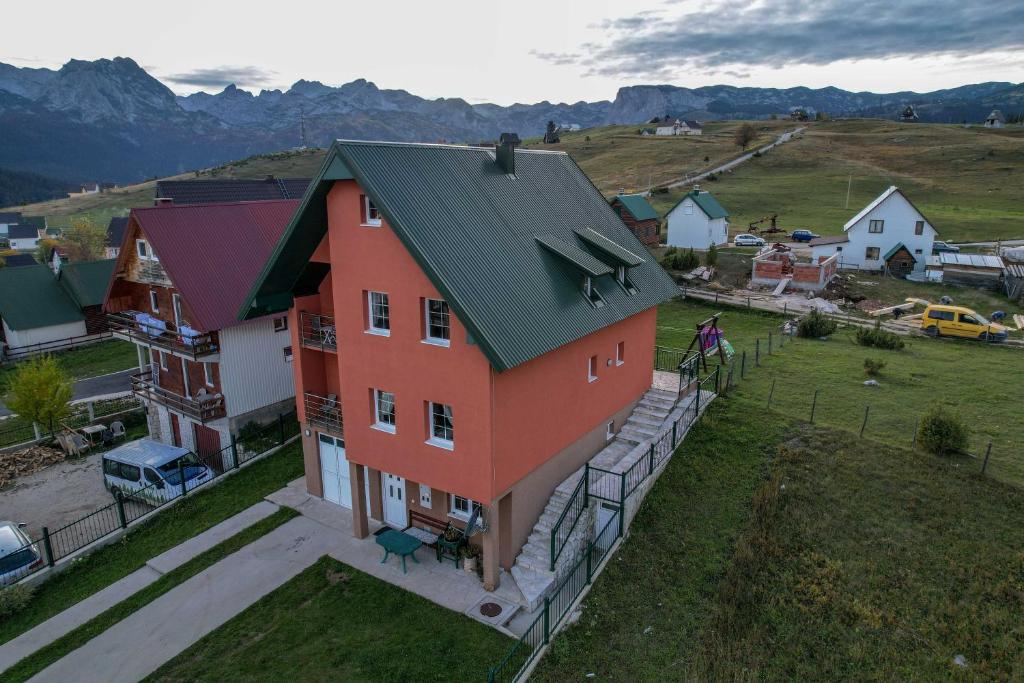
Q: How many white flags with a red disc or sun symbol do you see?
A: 0